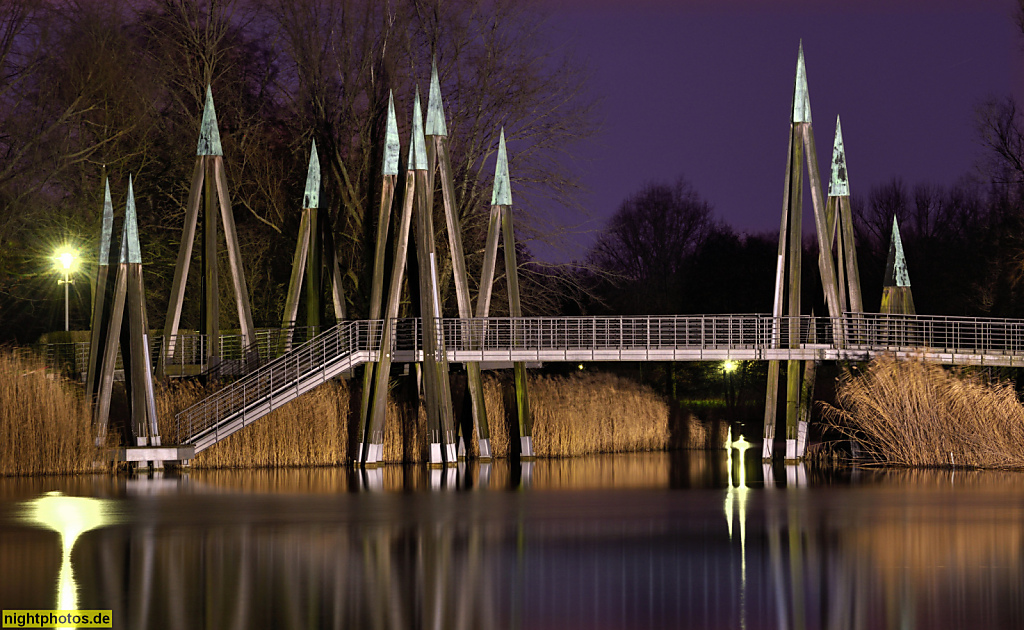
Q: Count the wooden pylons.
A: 11